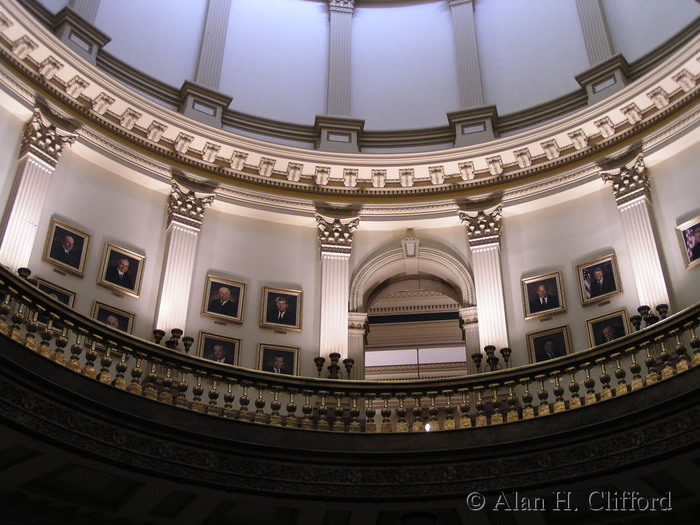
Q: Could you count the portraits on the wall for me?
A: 13